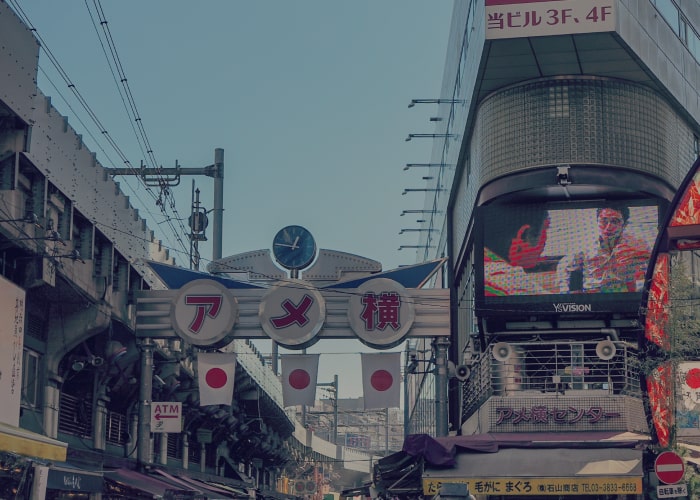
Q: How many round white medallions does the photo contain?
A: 3